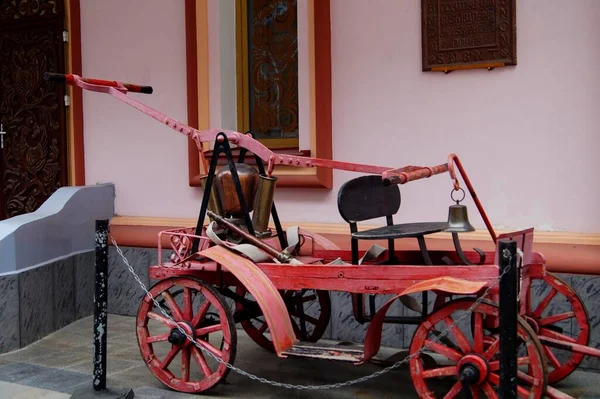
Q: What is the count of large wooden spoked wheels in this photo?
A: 4